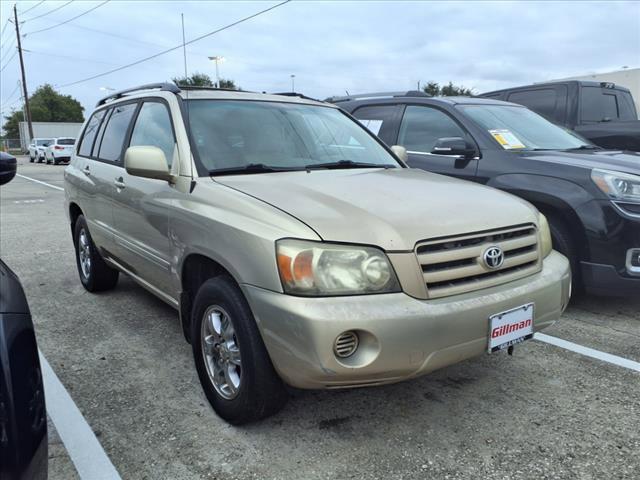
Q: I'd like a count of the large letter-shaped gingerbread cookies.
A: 0